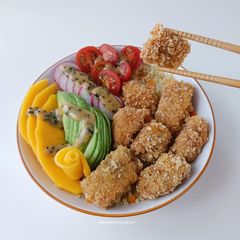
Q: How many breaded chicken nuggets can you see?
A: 8